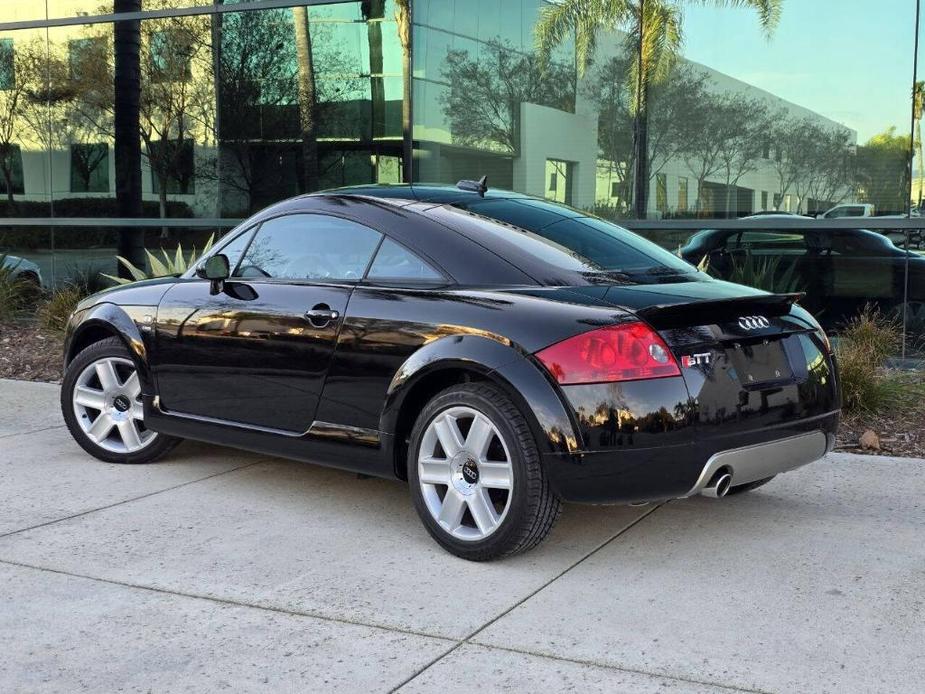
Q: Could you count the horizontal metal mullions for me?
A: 2